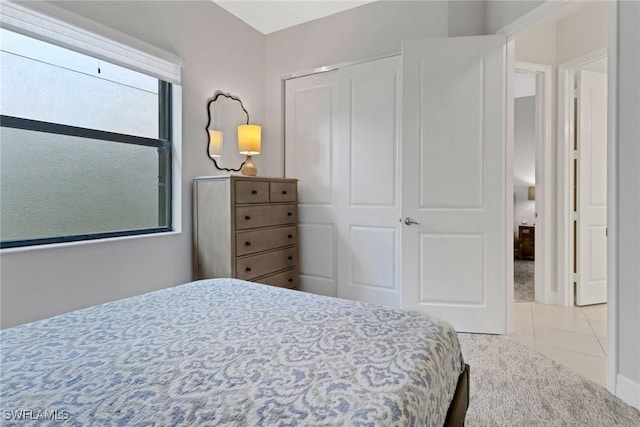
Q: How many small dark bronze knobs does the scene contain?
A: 9